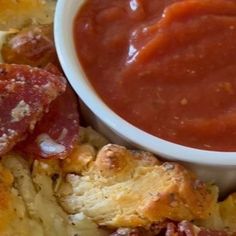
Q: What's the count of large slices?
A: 2